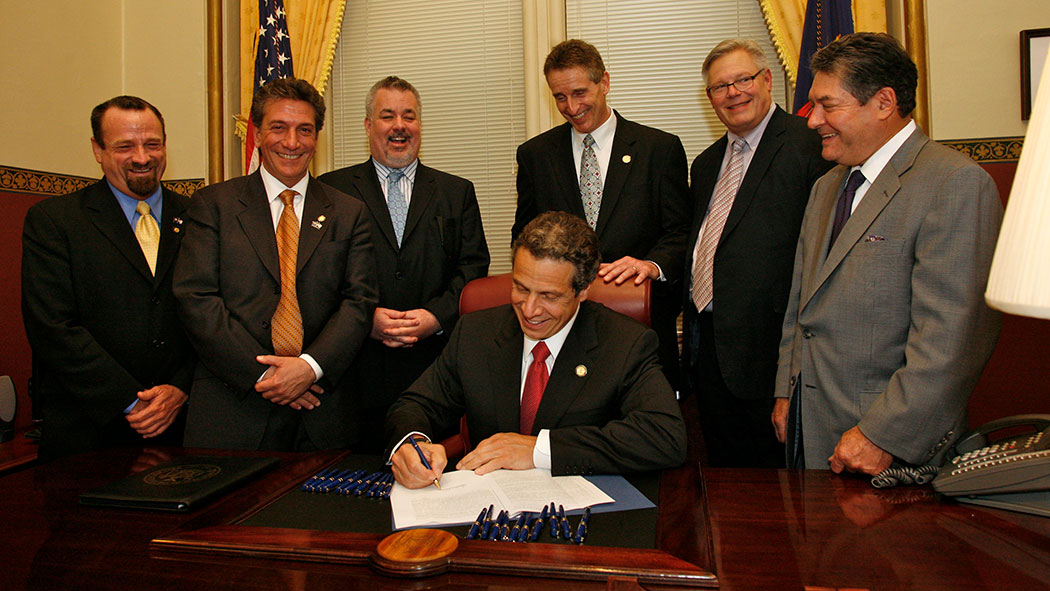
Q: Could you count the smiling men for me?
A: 7